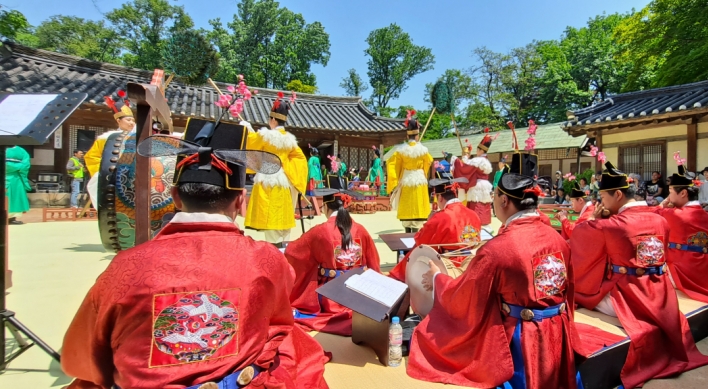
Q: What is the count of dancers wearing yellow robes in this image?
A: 3